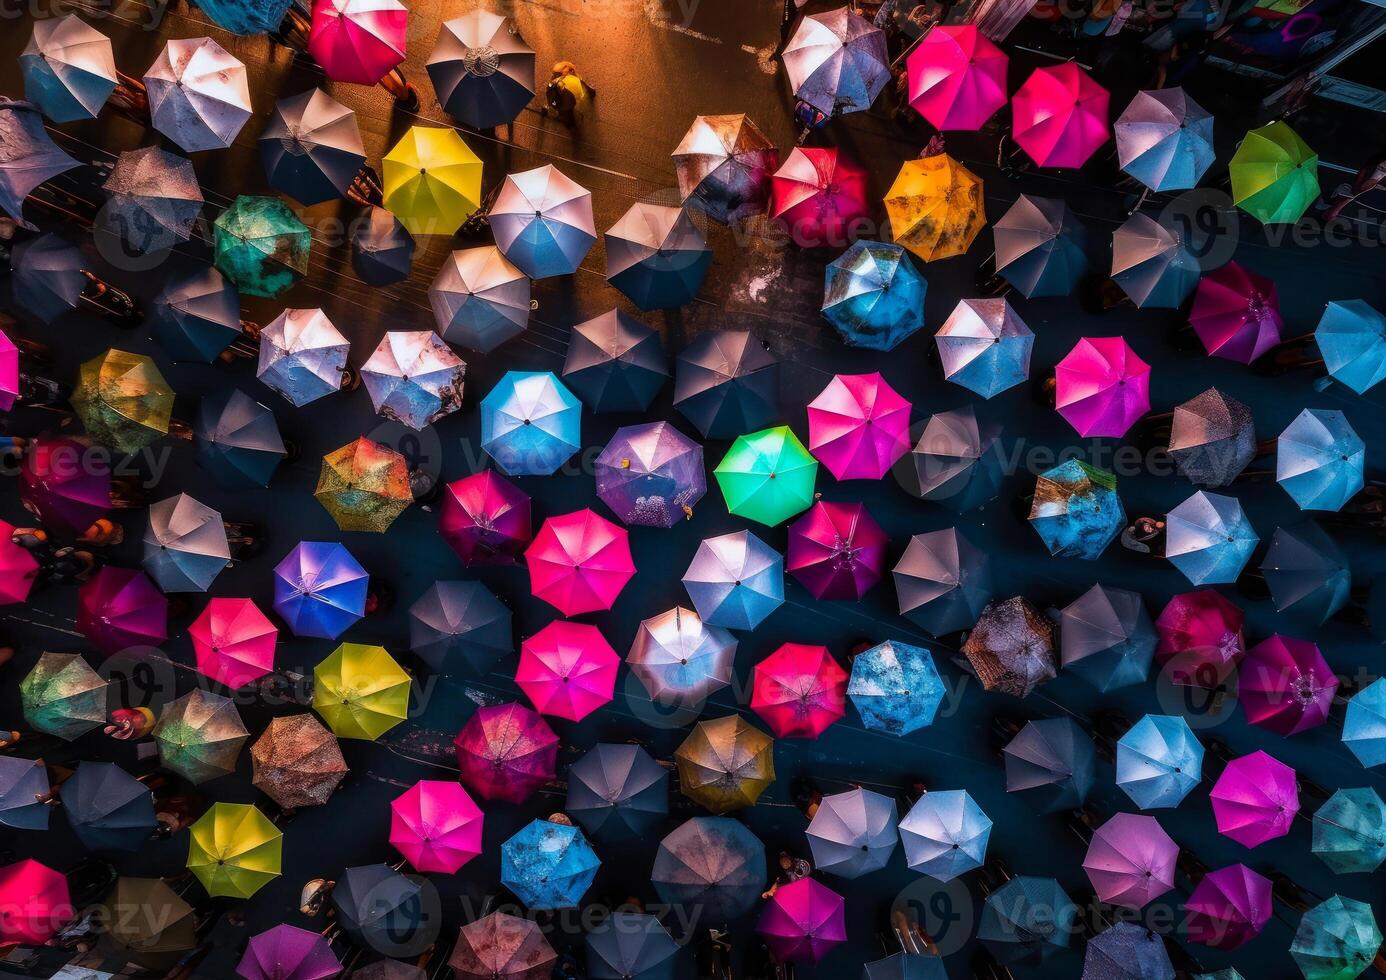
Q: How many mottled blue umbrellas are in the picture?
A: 4